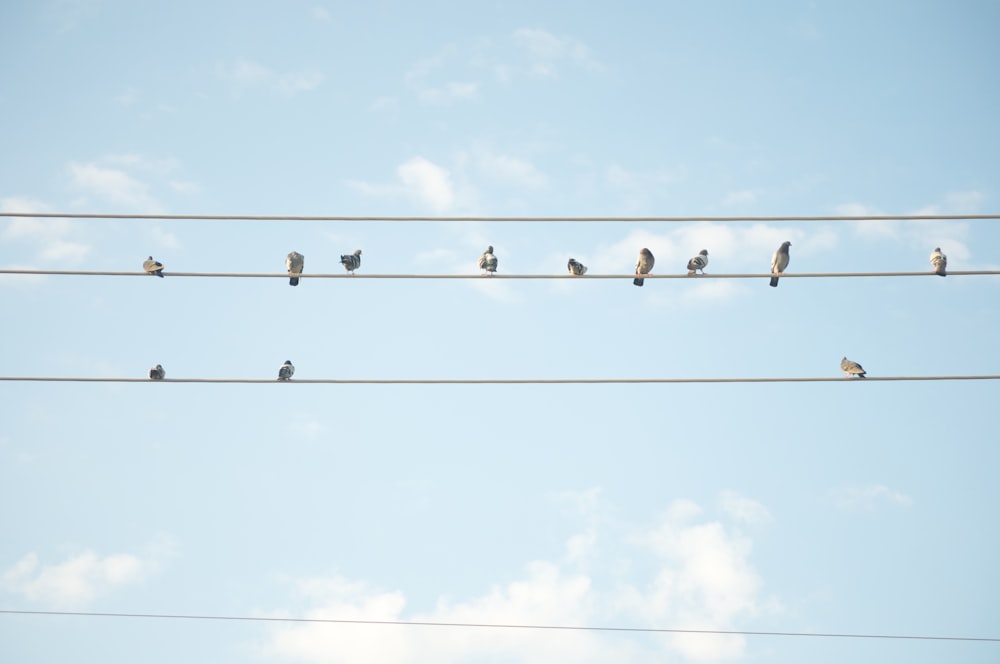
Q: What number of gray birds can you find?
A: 12